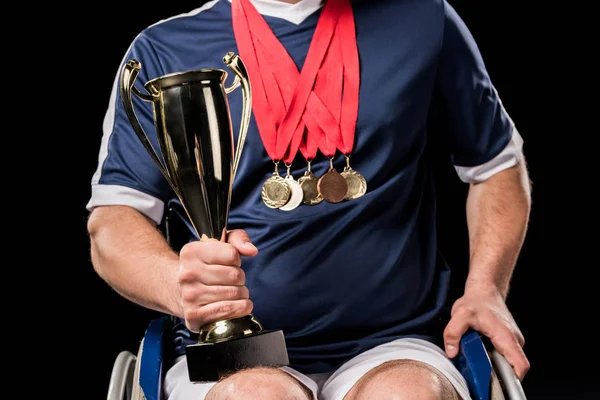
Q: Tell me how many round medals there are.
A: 5